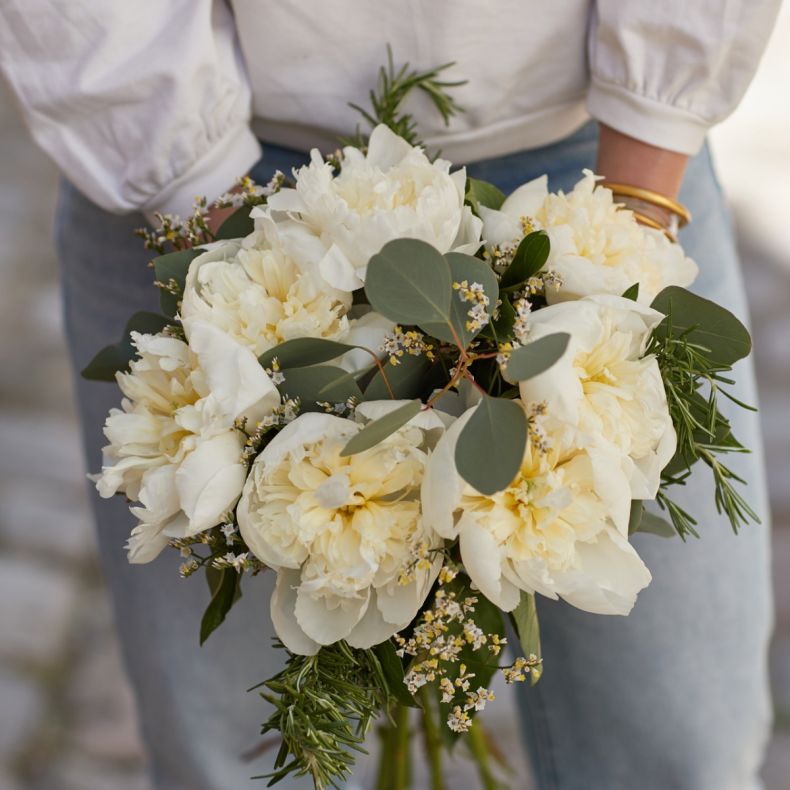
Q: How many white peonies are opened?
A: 7